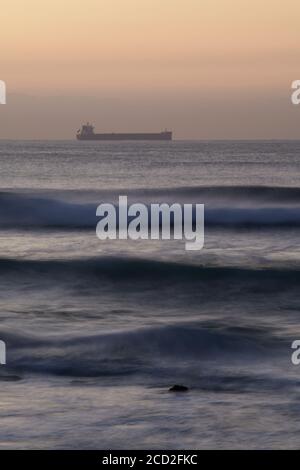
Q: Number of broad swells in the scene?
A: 3